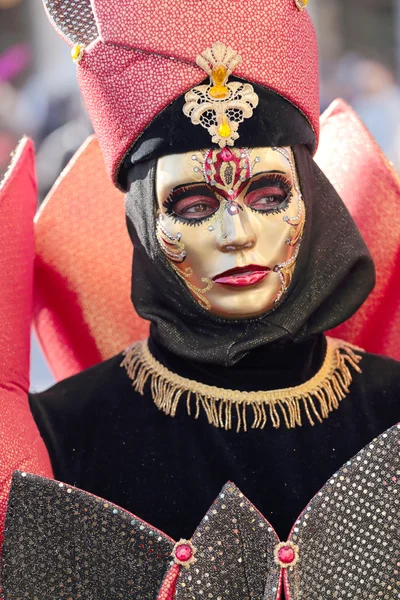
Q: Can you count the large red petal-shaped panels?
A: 3